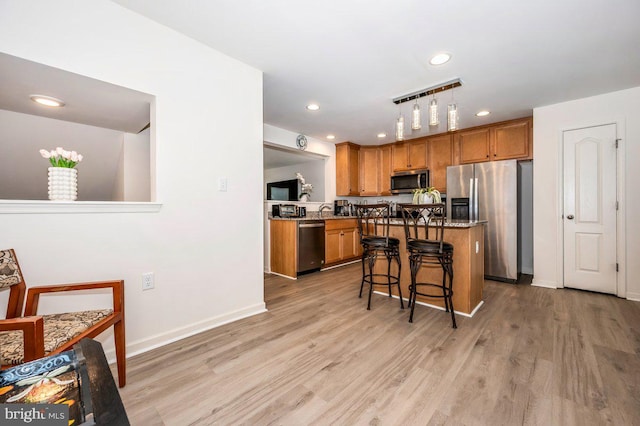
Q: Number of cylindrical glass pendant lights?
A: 4